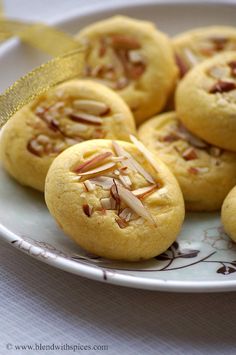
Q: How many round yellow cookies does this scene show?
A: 7